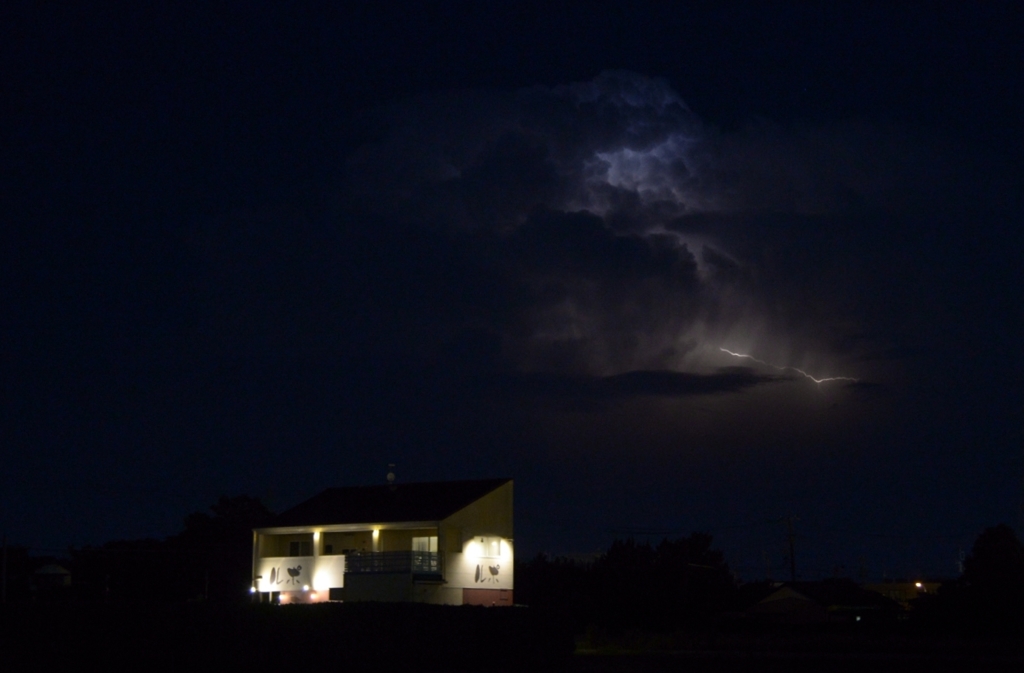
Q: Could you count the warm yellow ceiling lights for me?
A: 2